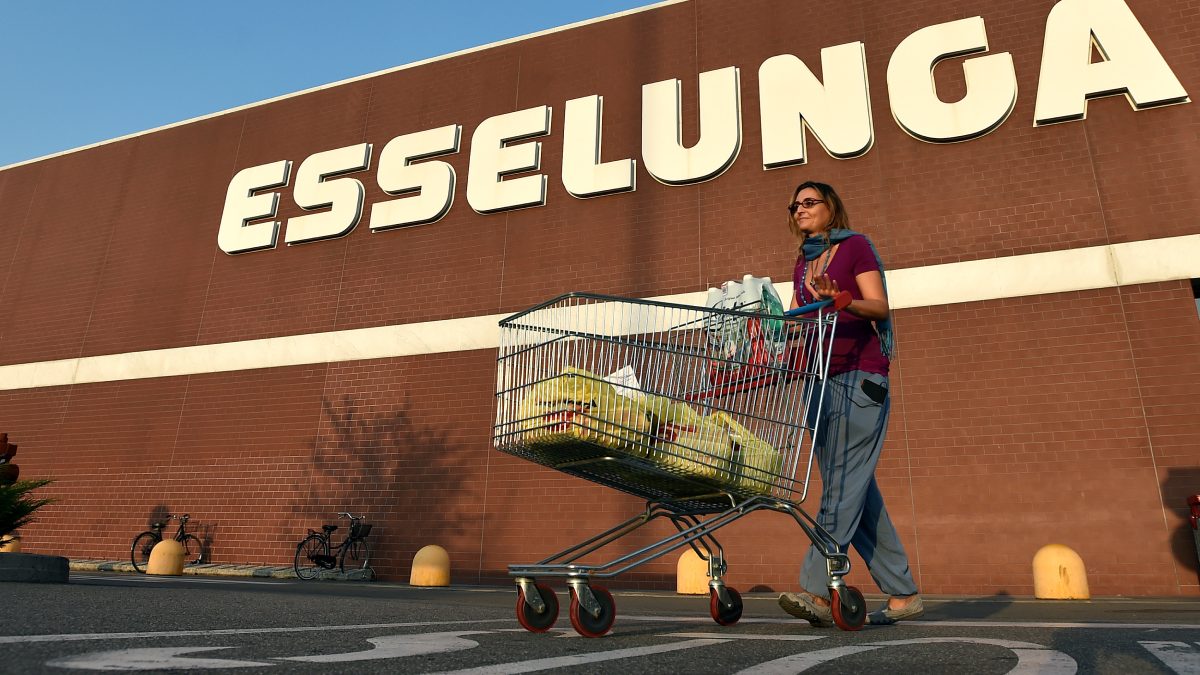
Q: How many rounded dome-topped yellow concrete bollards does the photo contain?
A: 5